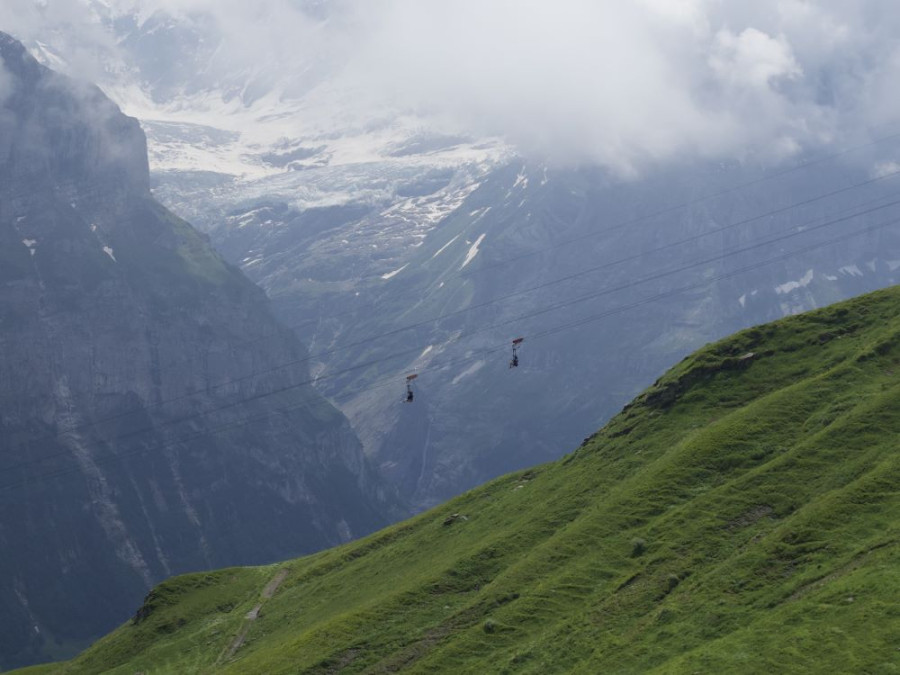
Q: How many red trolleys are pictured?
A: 2